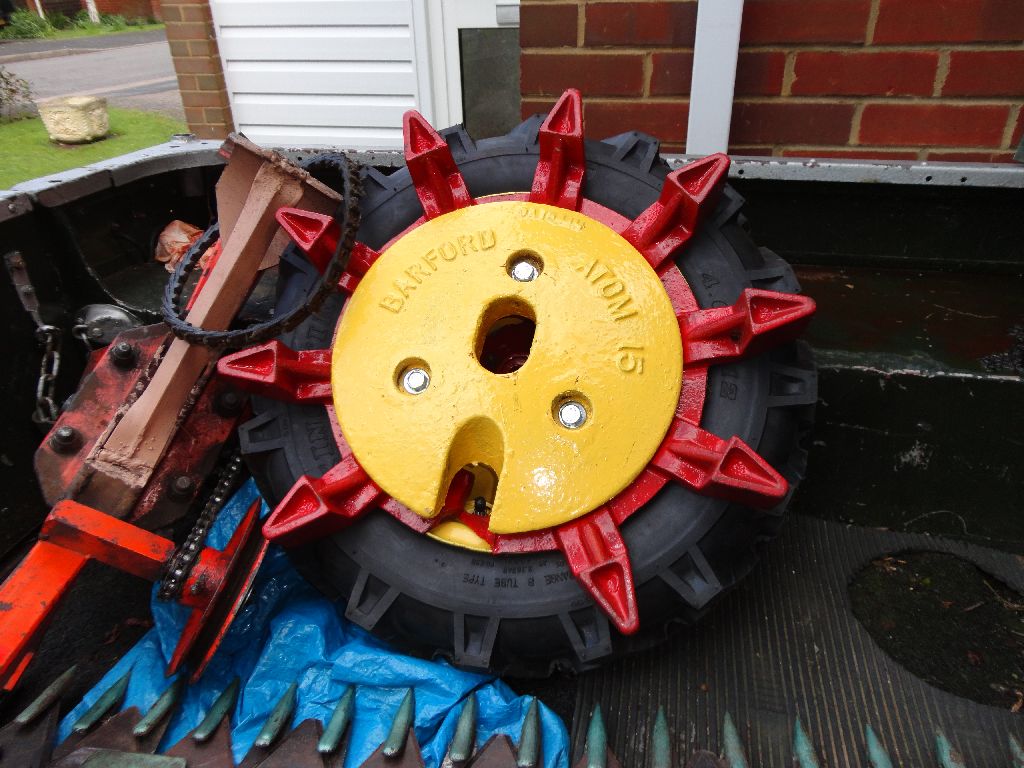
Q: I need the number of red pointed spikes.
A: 9